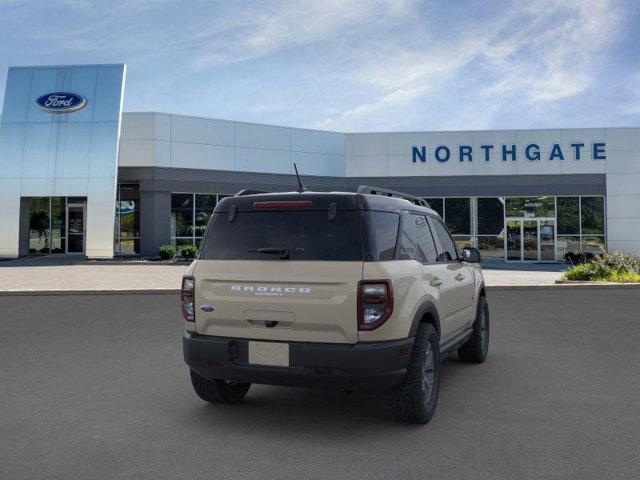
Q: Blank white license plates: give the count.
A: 1